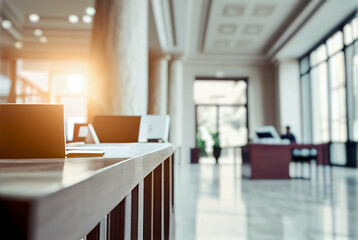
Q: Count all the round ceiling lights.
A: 8